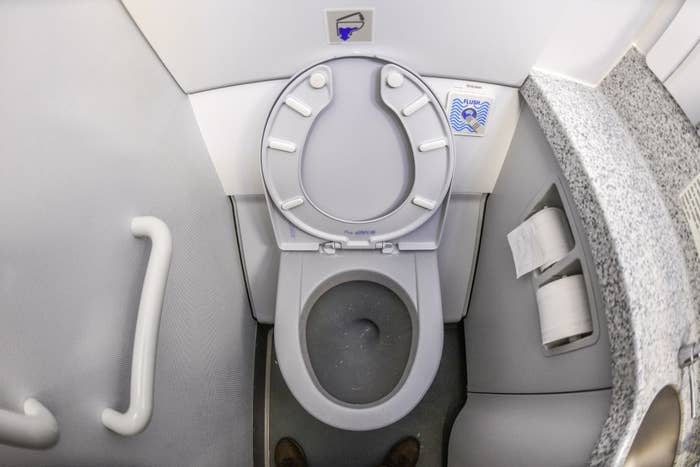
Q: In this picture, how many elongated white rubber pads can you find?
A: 6